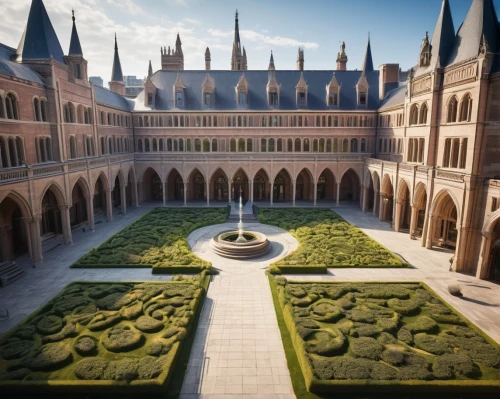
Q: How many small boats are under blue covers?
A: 0